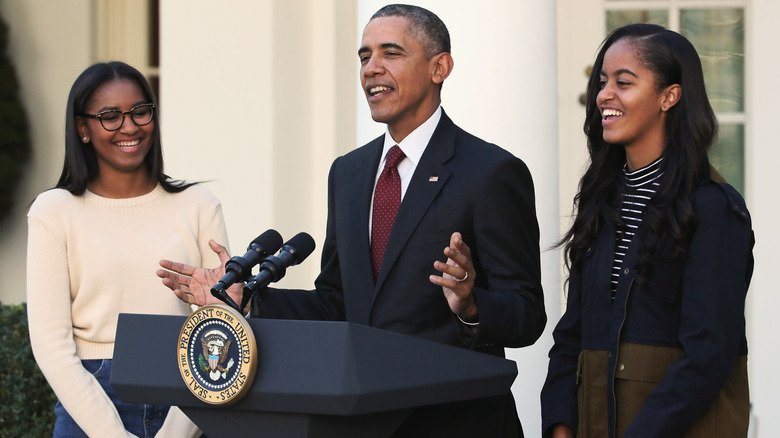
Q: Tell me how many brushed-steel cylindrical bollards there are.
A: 0